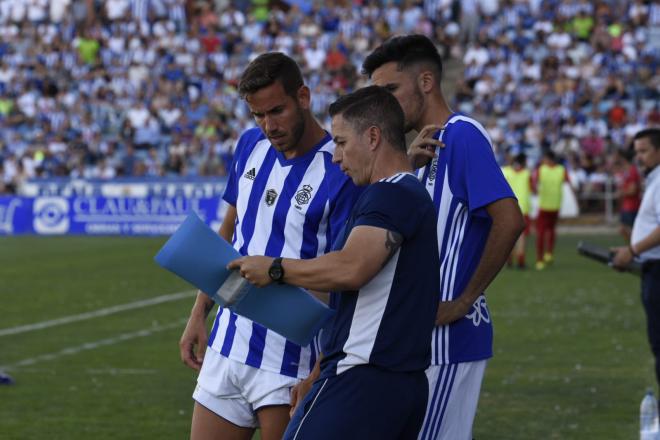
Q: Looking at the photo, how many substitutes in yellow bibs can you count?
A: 2